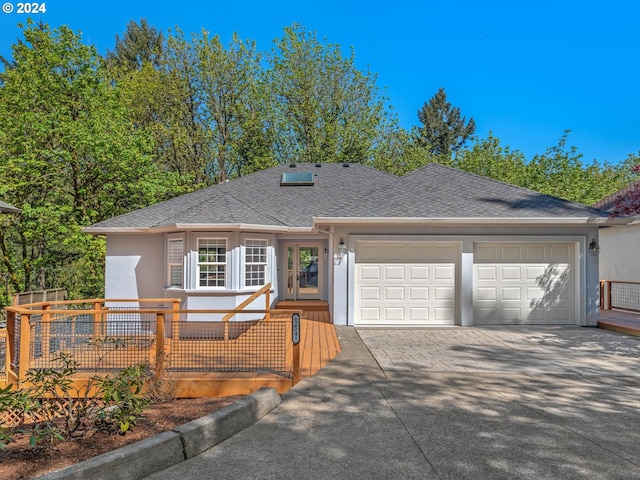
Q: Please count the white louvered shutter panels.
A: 0